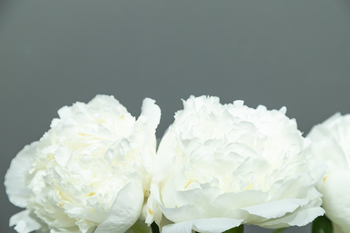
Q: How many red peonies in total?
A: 0